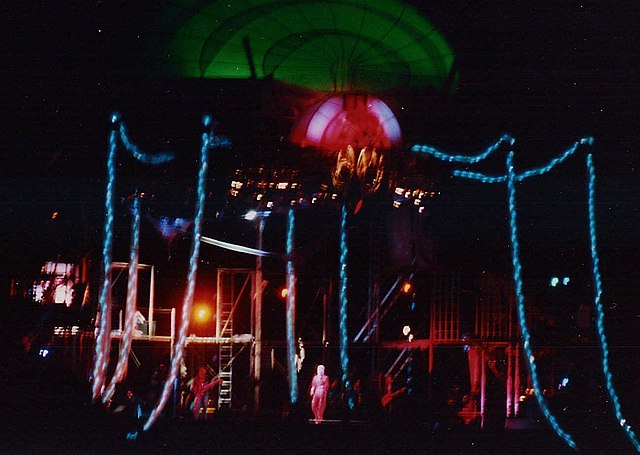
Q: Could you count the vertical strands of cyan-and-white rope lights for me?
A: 7